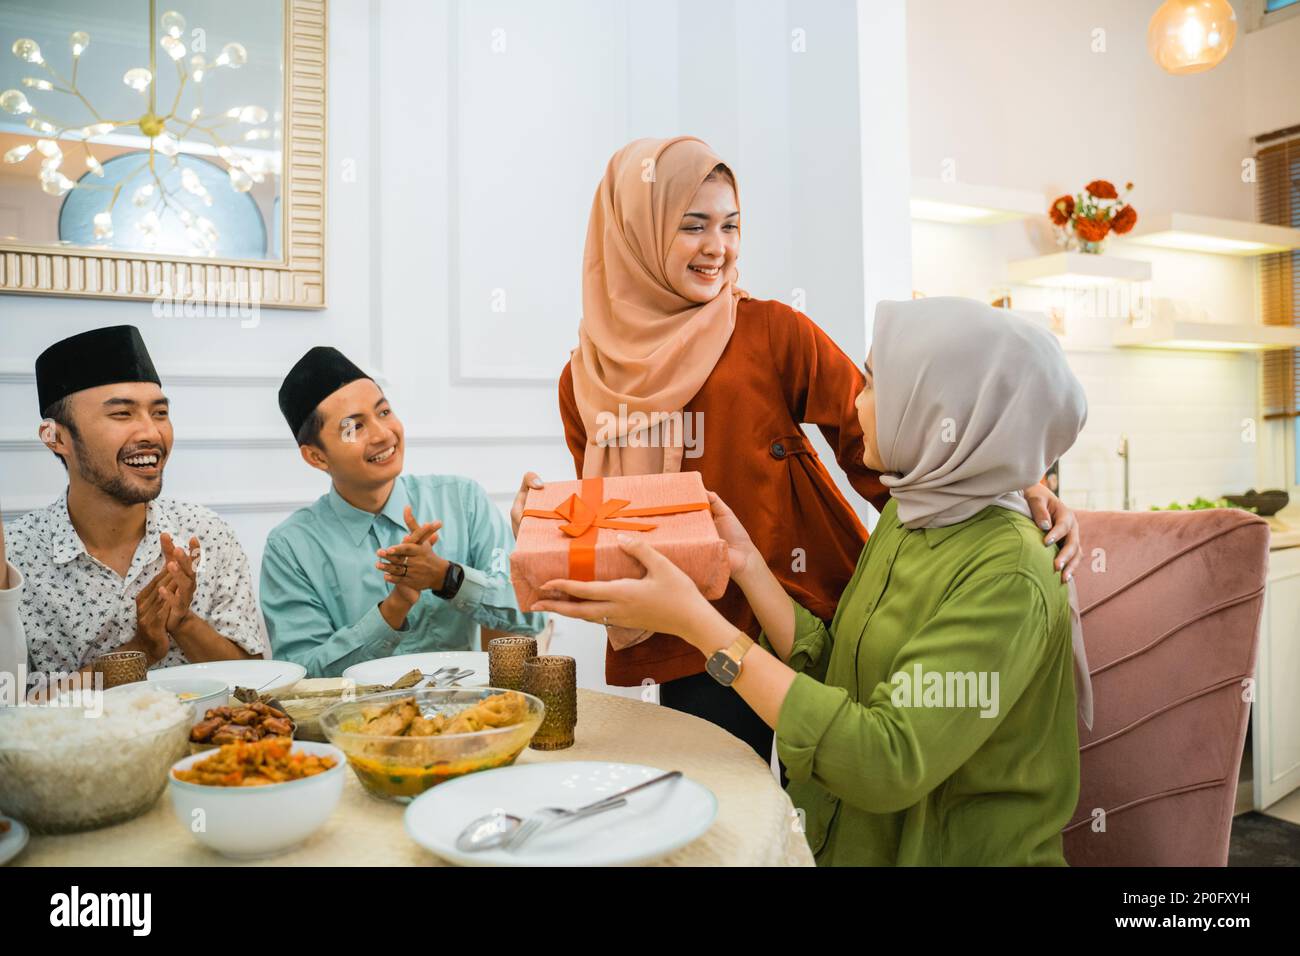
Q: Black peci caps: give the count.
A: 2